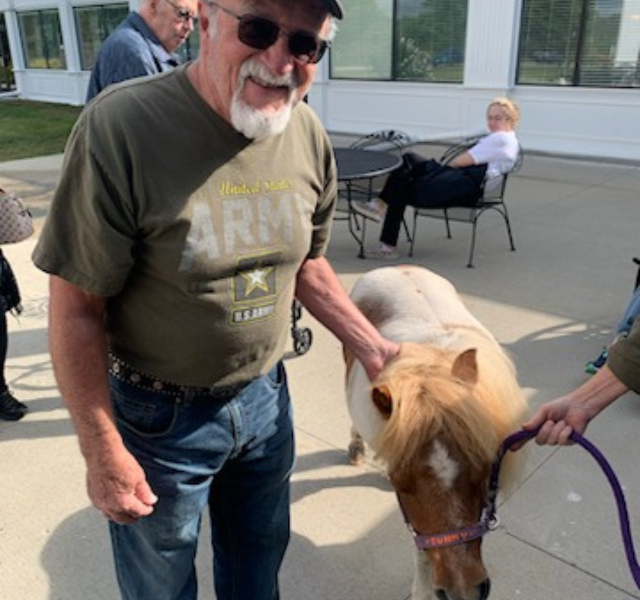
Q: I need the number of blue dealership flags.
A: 0